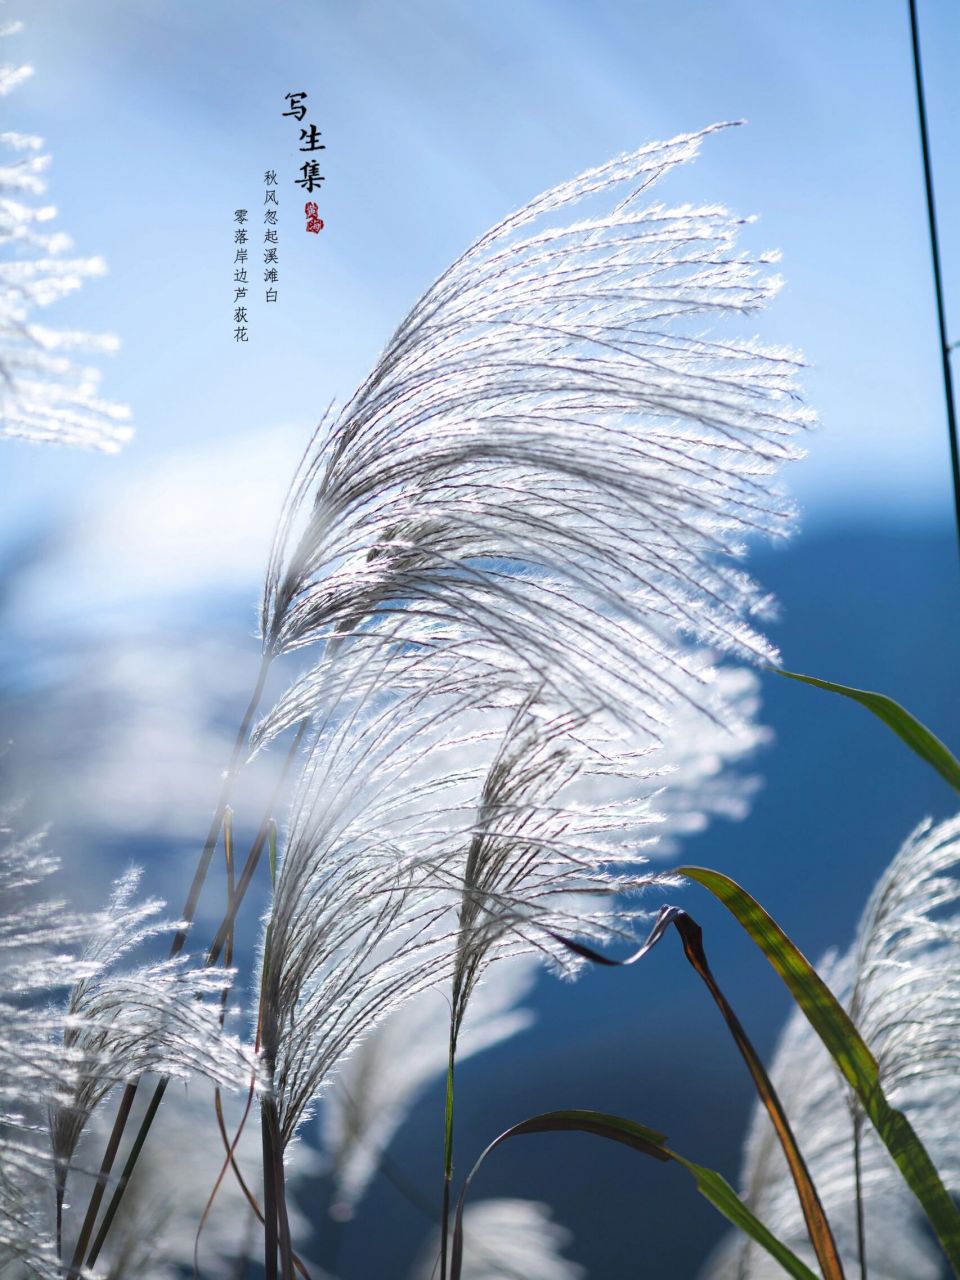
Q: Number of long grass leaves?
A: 4